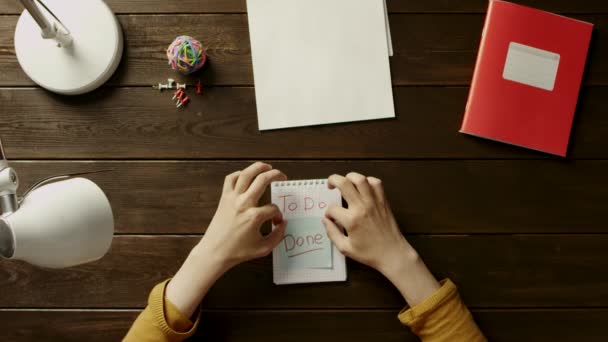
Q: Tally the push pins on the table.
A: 7